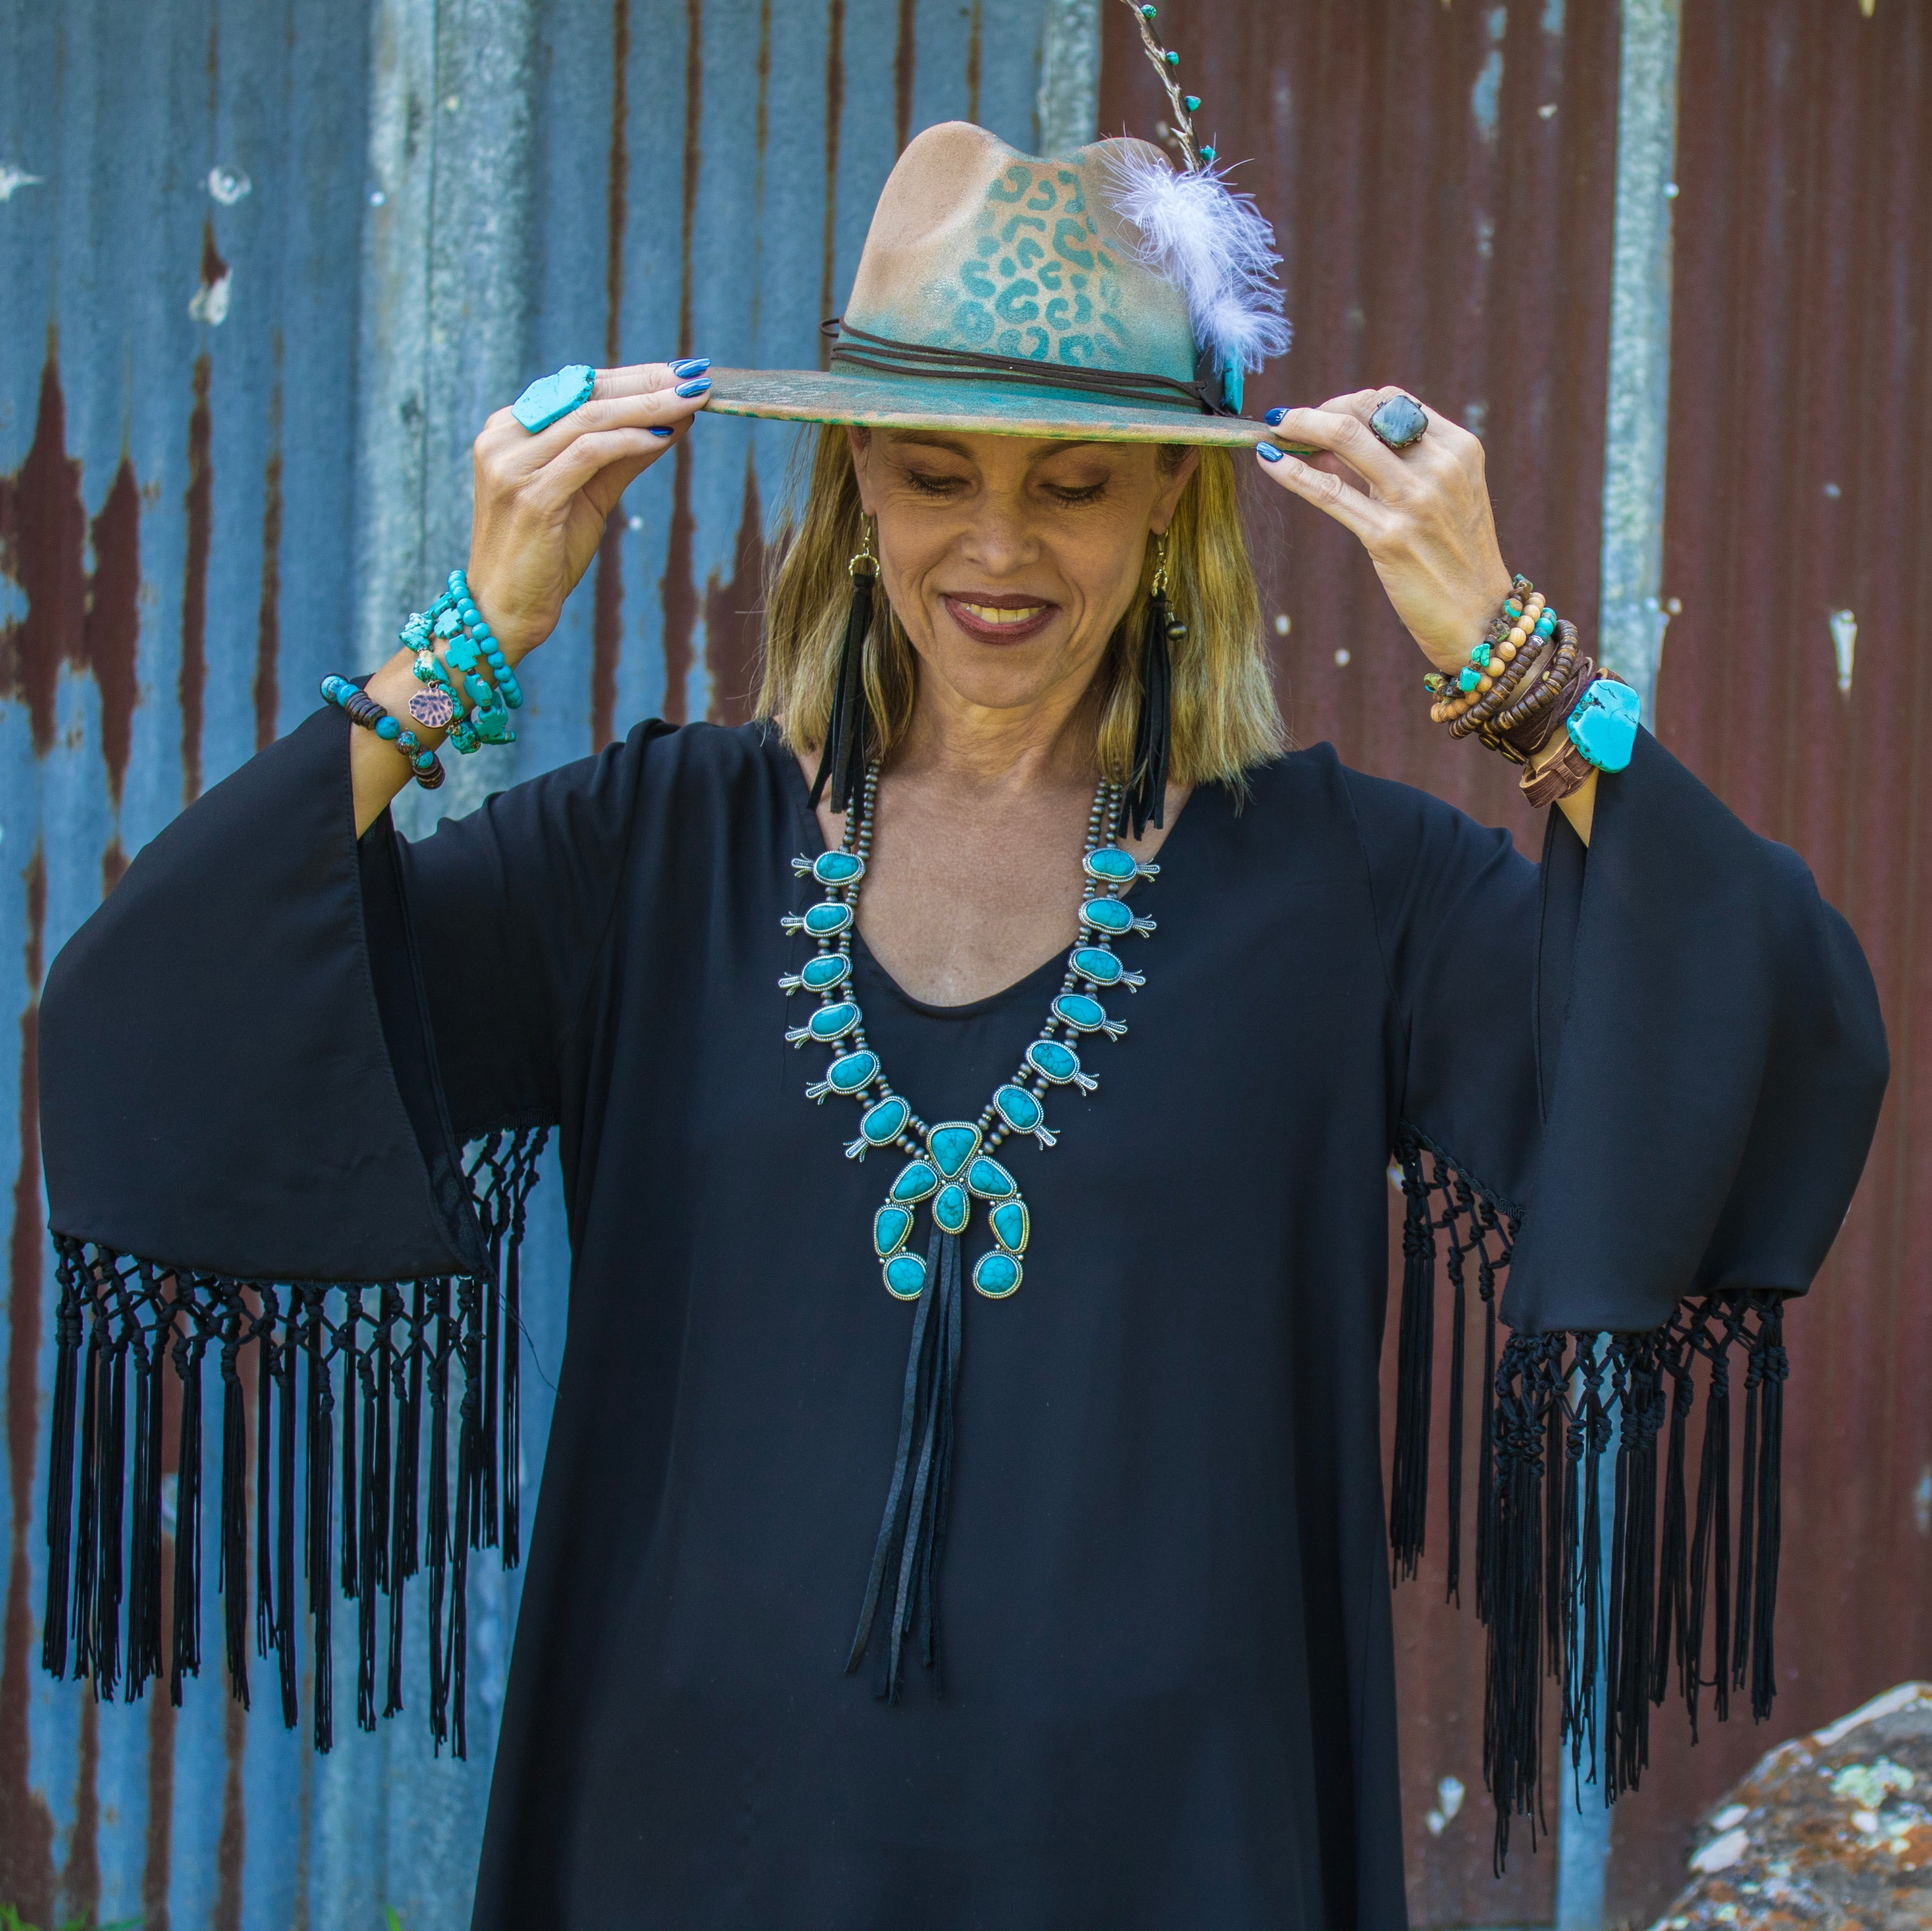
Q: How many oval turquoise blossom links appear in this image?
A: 12